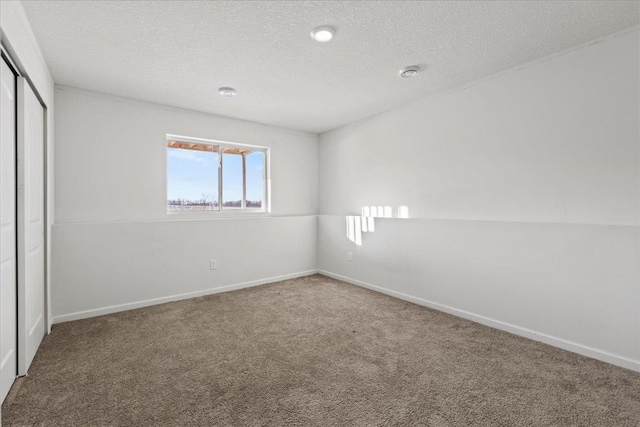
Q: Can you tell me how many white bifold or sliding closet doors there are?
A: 2